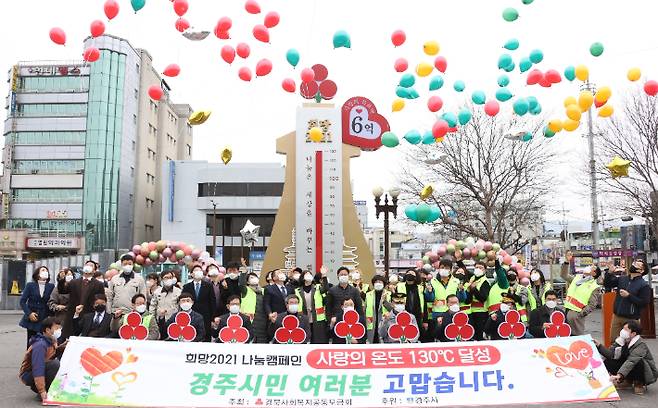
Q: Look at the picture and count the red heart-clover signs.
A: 9